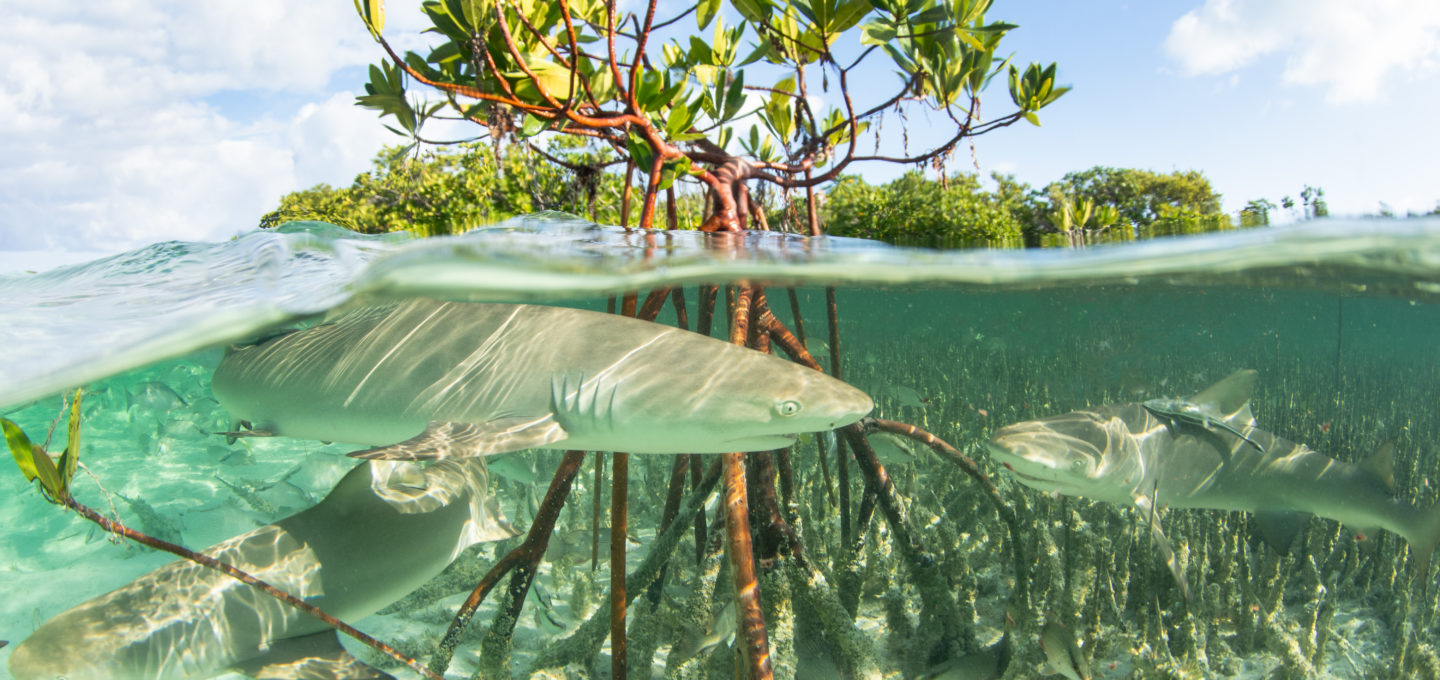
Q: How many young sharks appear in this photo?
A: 3